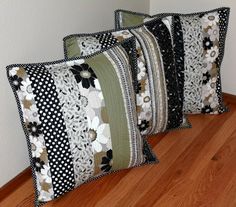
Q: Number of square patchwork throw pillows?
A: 3